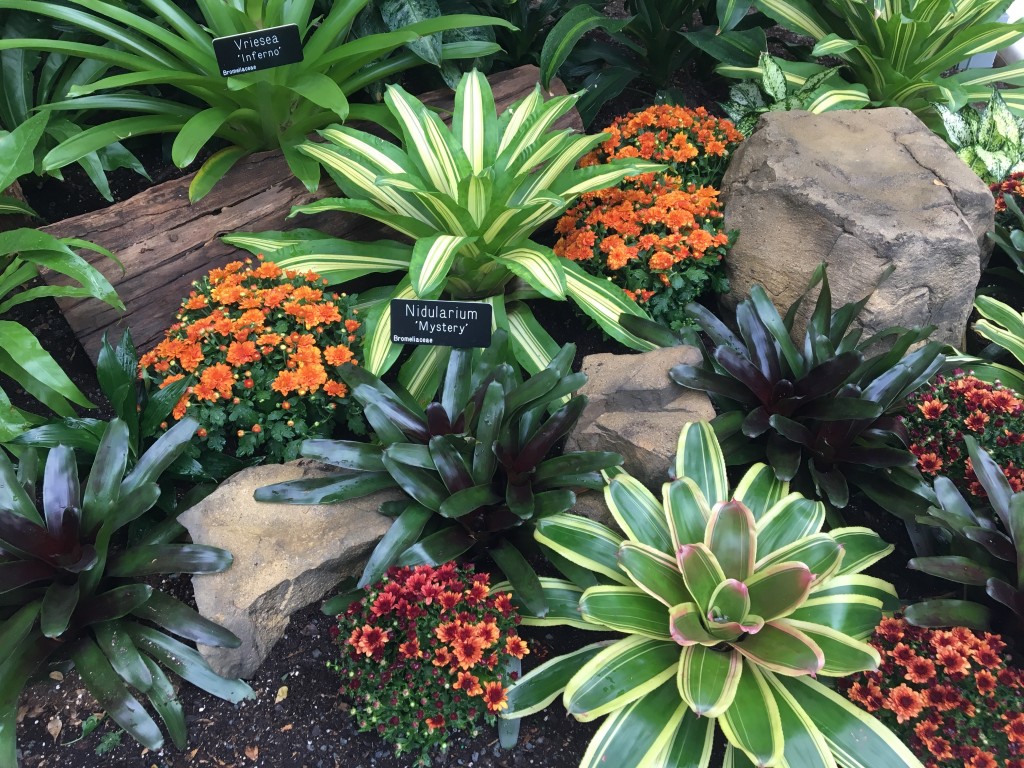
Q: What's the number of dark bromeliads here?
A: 4